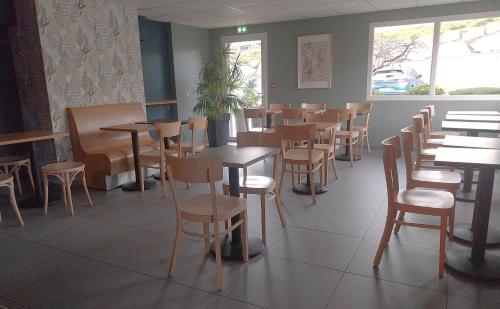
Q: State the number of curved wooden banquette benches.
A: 1